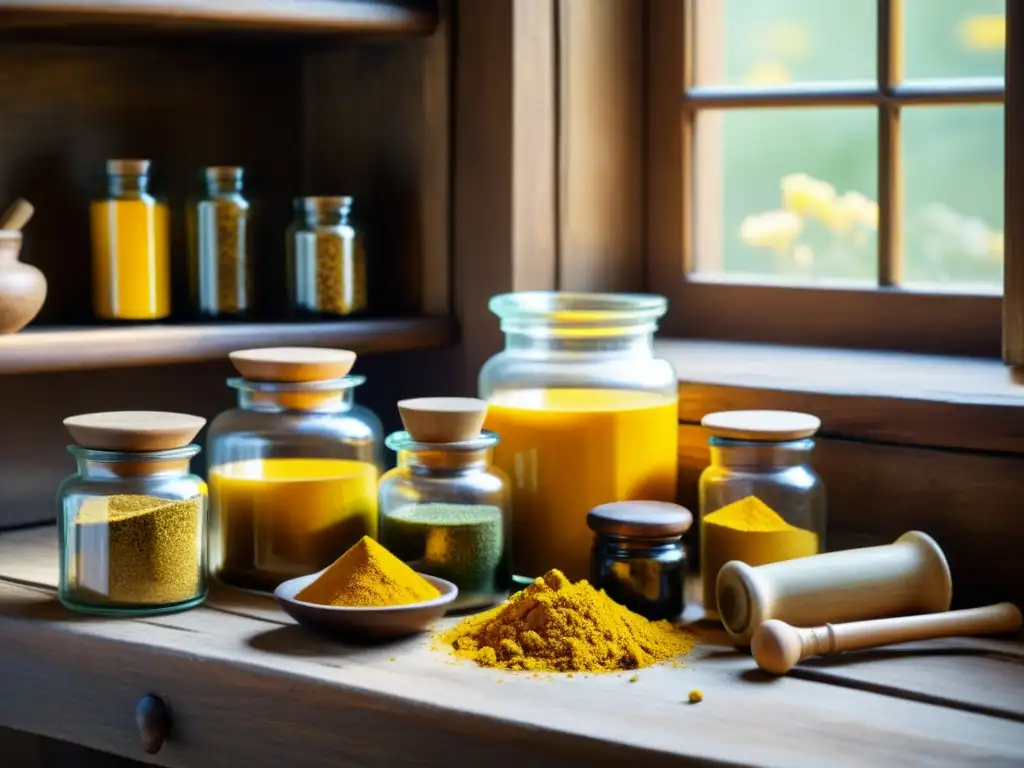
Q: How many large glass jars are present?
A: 2